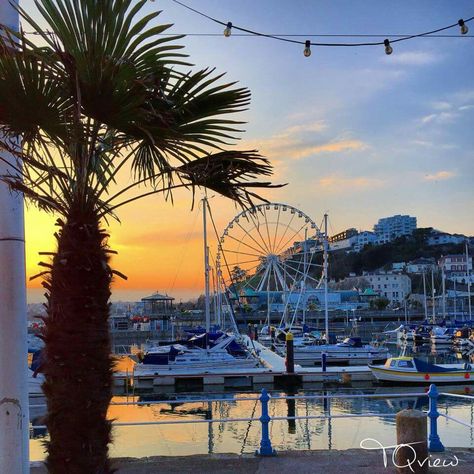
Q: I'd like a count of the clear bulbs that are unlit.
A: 4